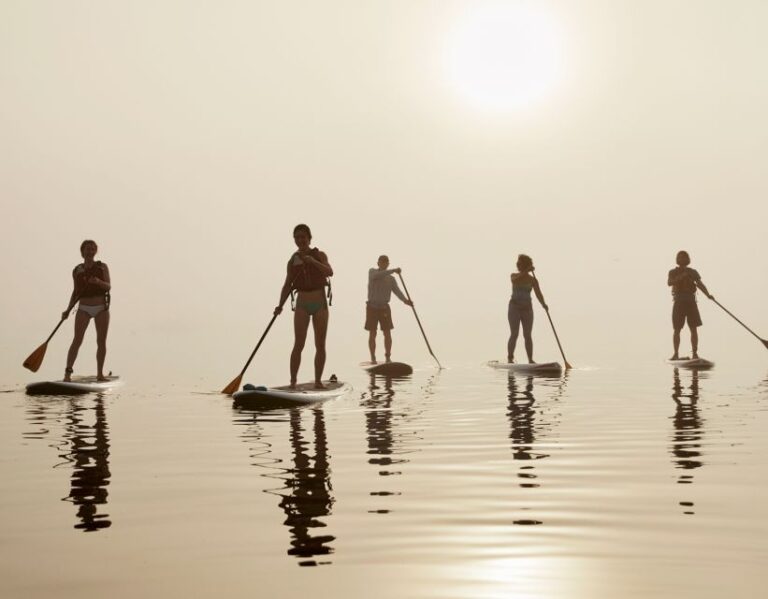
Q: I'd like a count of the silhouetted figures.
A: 5